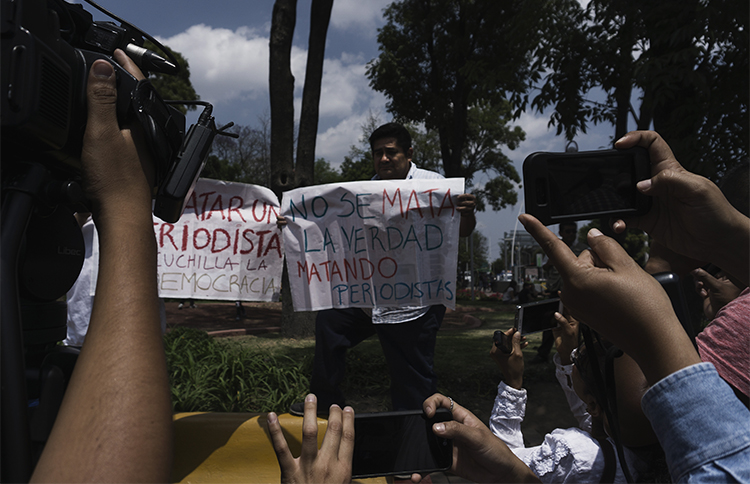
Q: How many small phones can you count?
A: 3